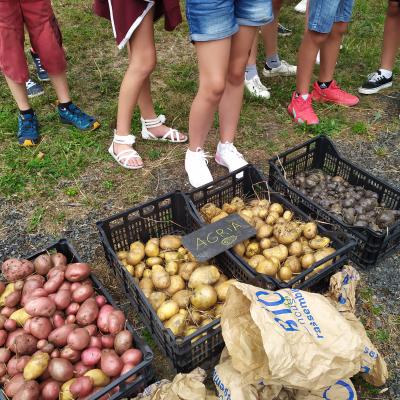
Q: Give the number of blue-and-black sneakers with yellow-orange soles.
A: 2